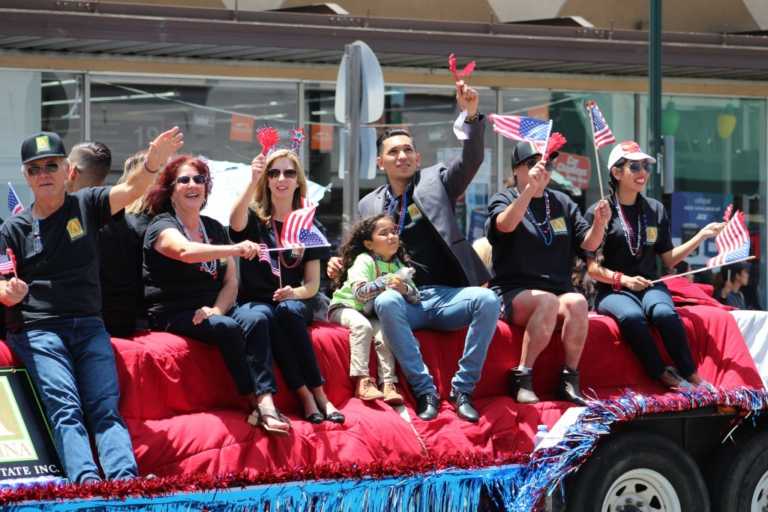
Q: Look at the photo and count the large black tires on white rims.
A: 2